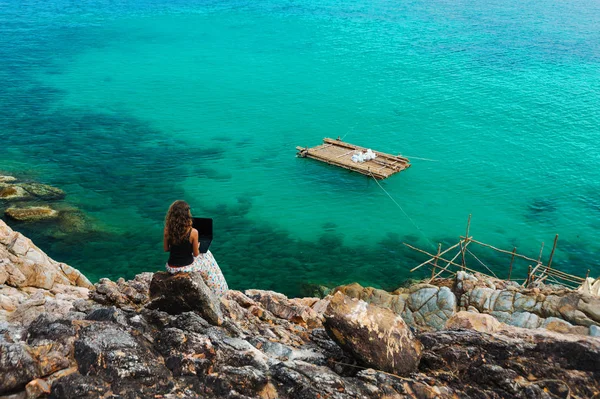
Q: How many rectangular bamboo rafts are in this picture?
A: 1